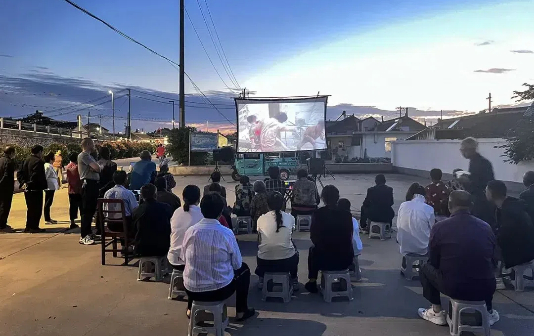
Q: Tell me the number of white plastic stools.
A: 12